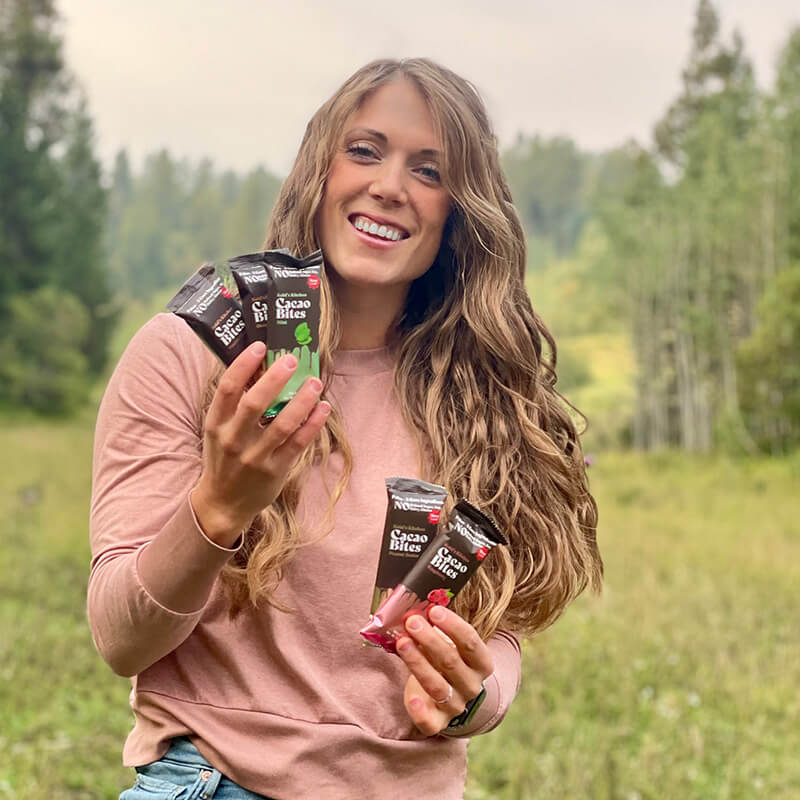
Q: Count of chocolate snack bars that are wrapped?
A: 5